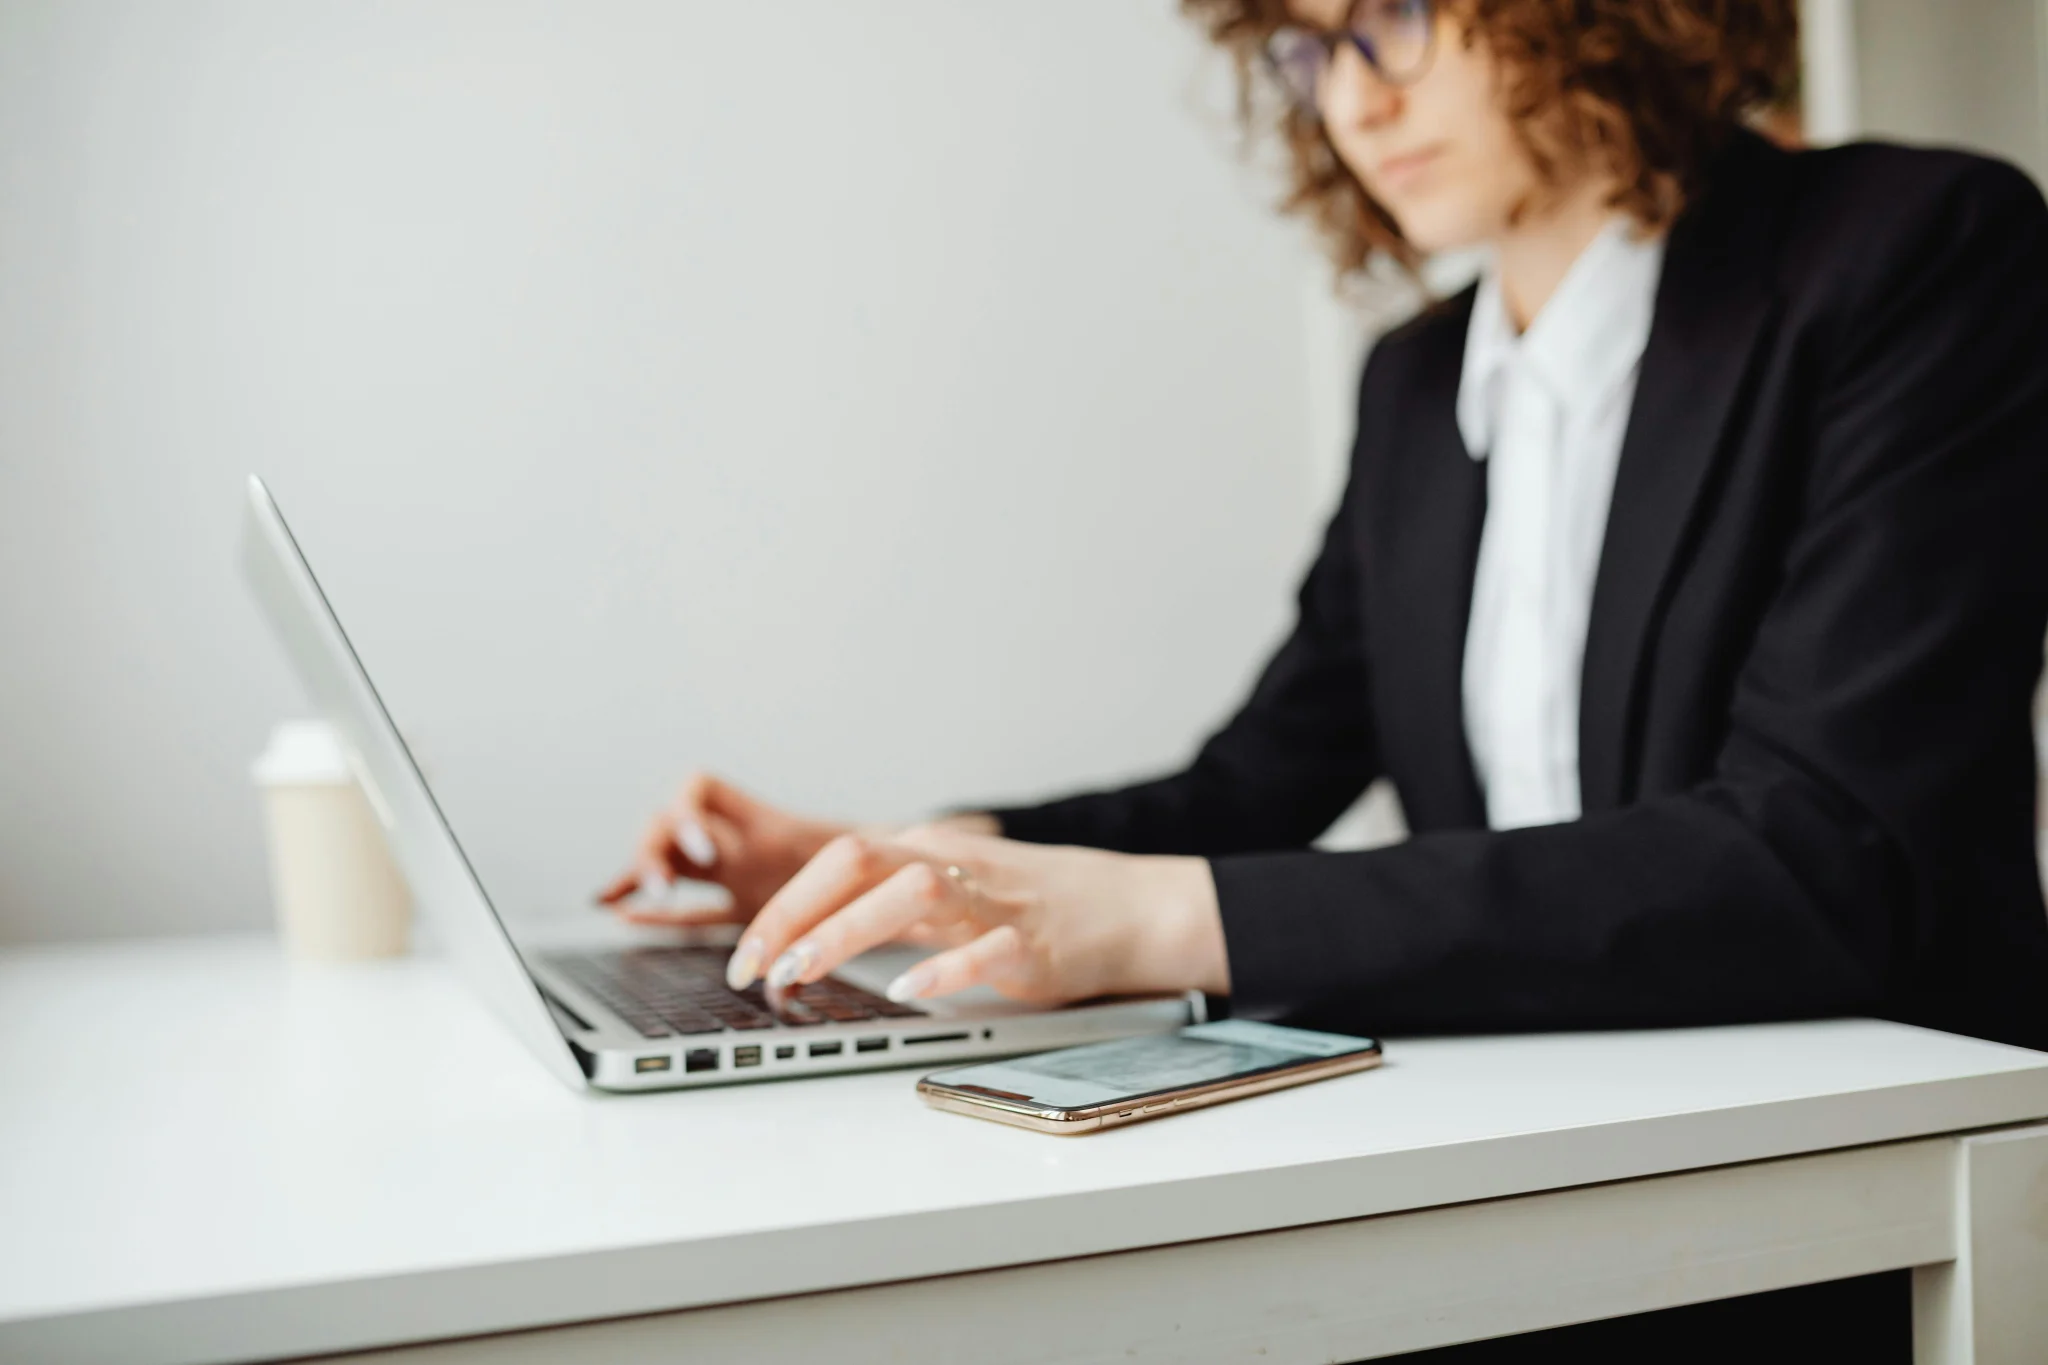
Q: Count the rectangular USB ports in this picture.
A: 2